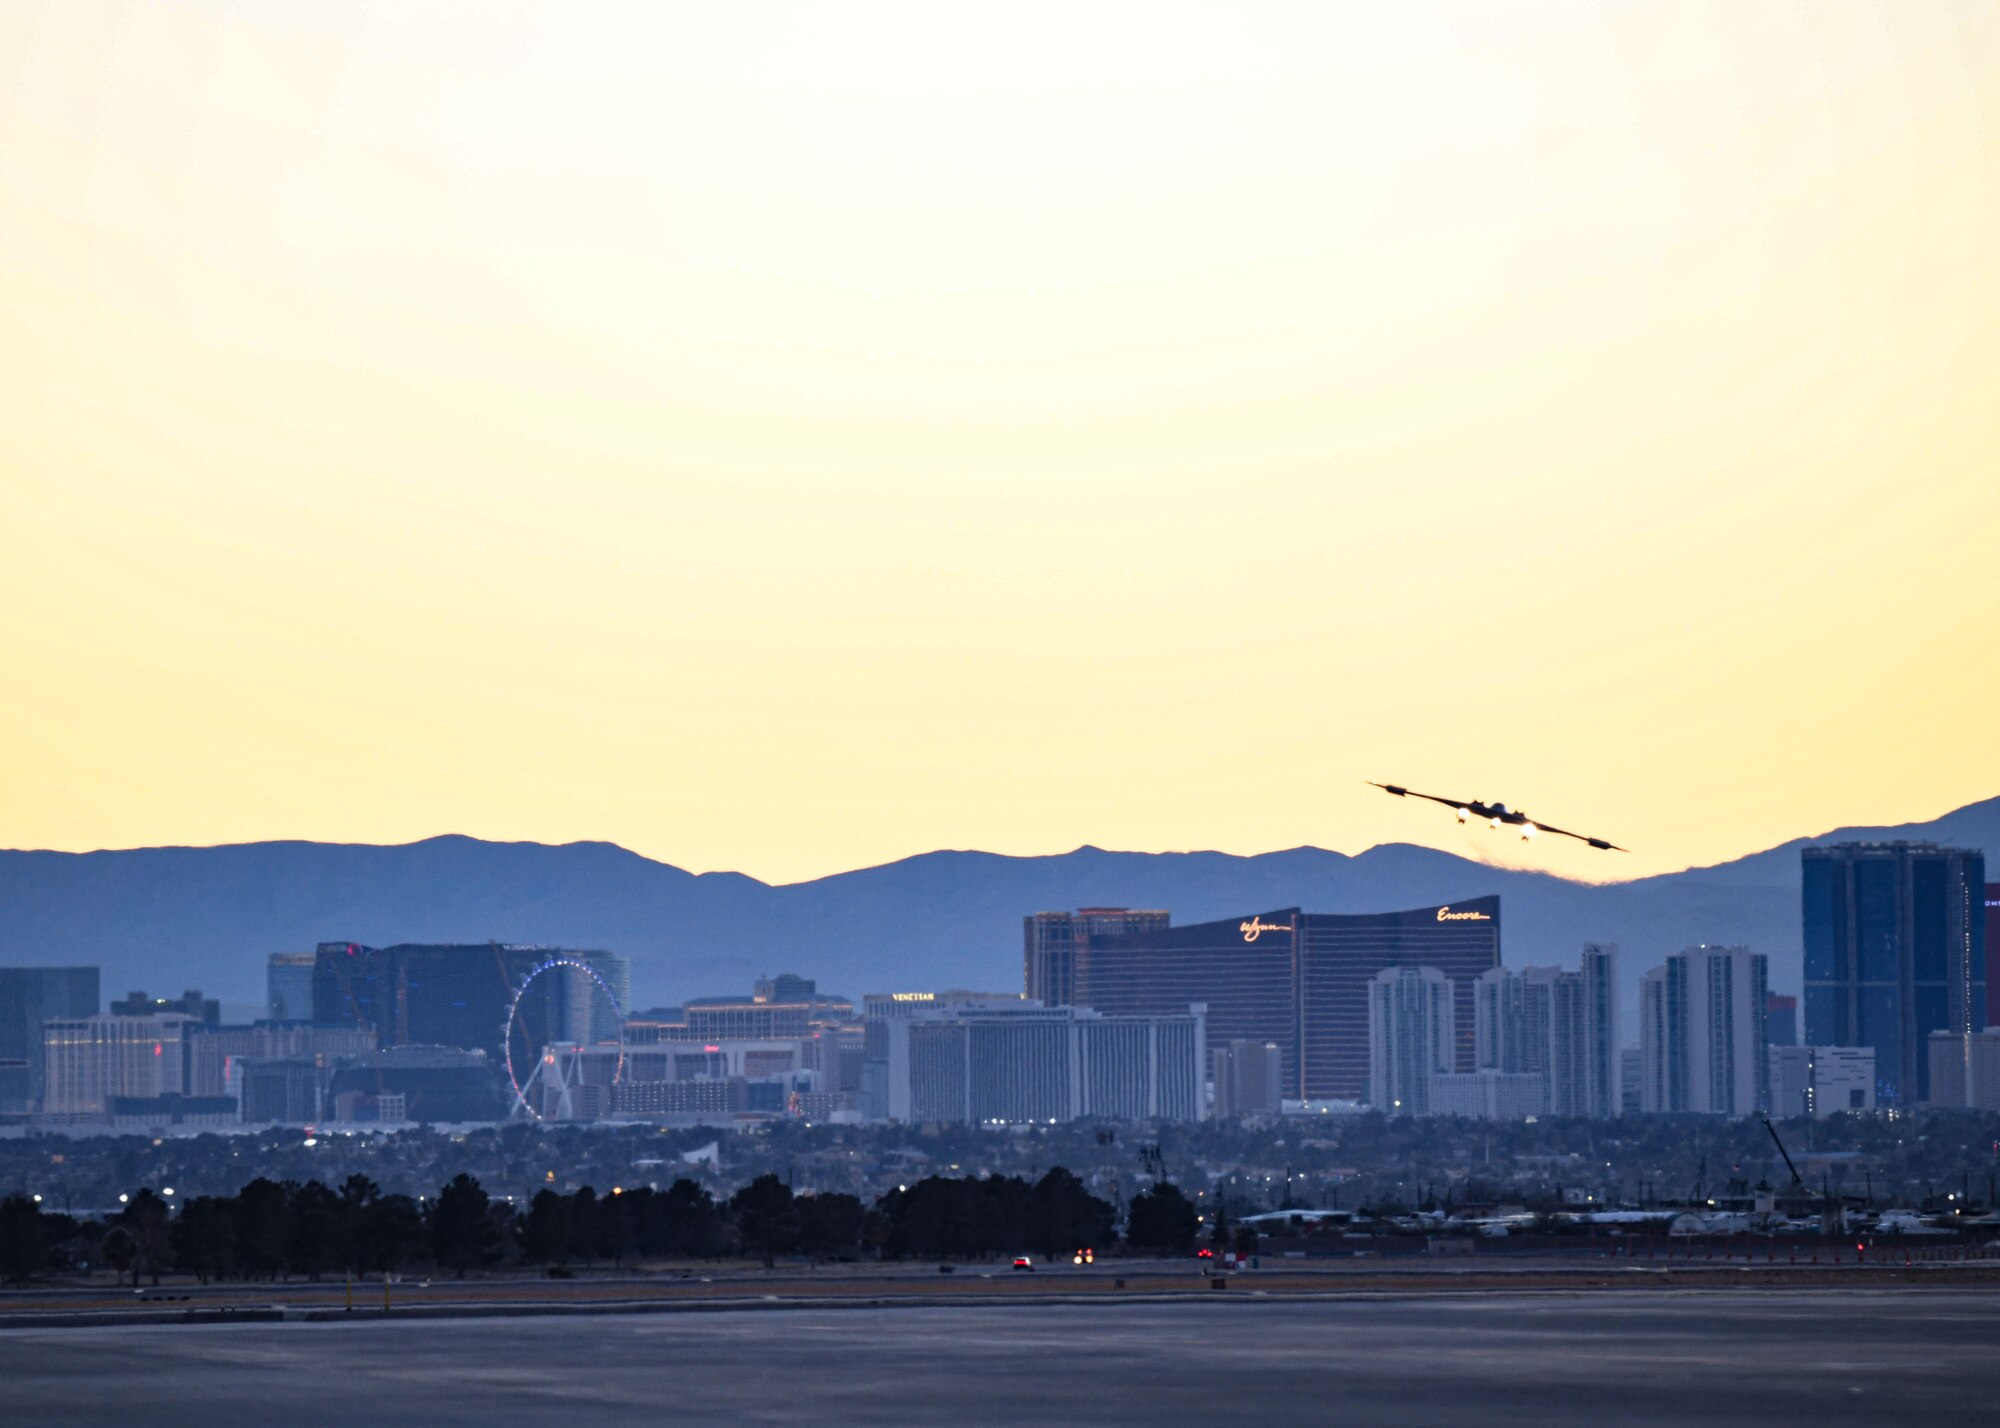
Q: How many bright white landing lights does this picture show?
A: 3